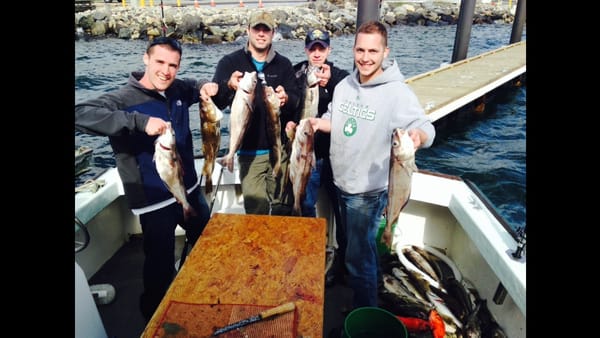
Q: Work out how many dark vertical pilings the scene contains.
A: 3